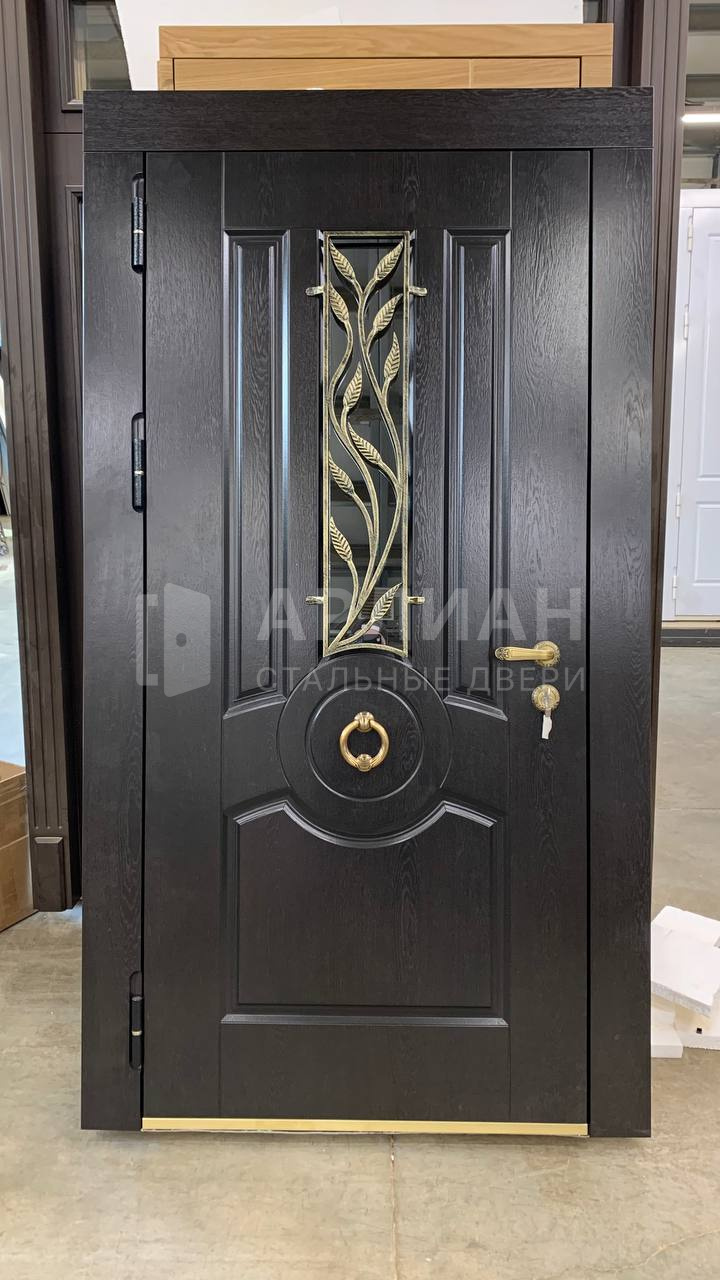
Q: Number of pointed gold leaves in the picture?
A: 10